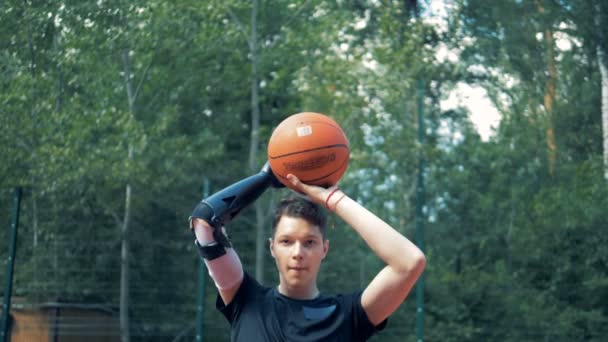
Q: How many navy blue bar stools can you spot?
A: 0